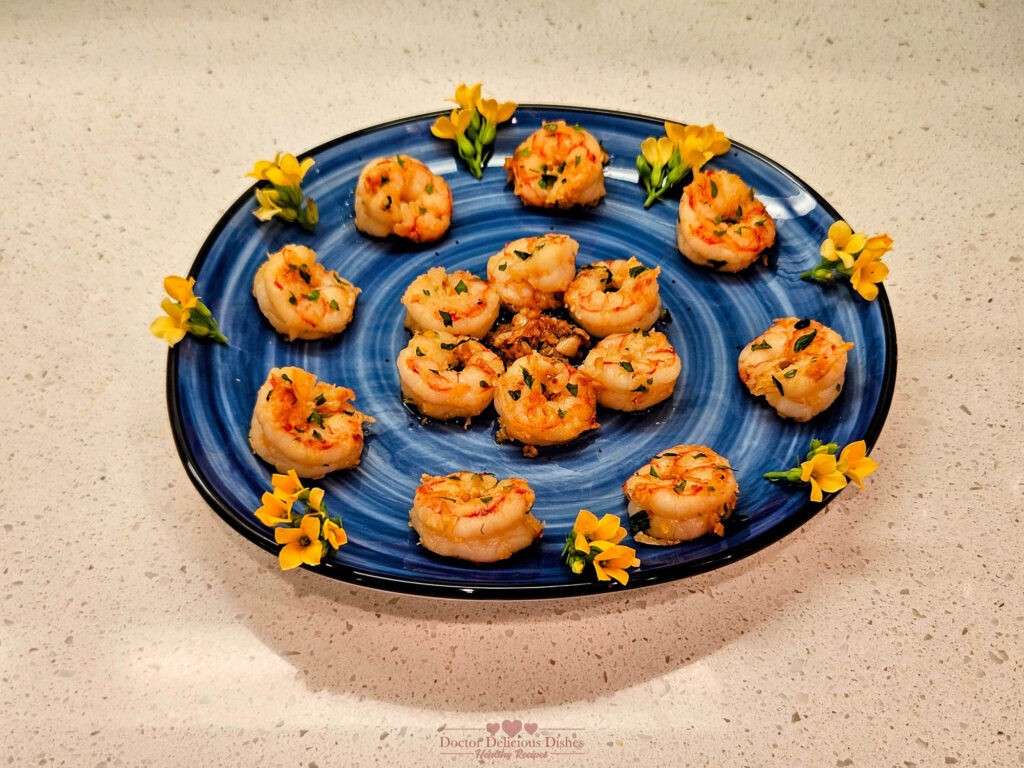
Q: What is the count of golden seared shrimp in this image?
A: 14